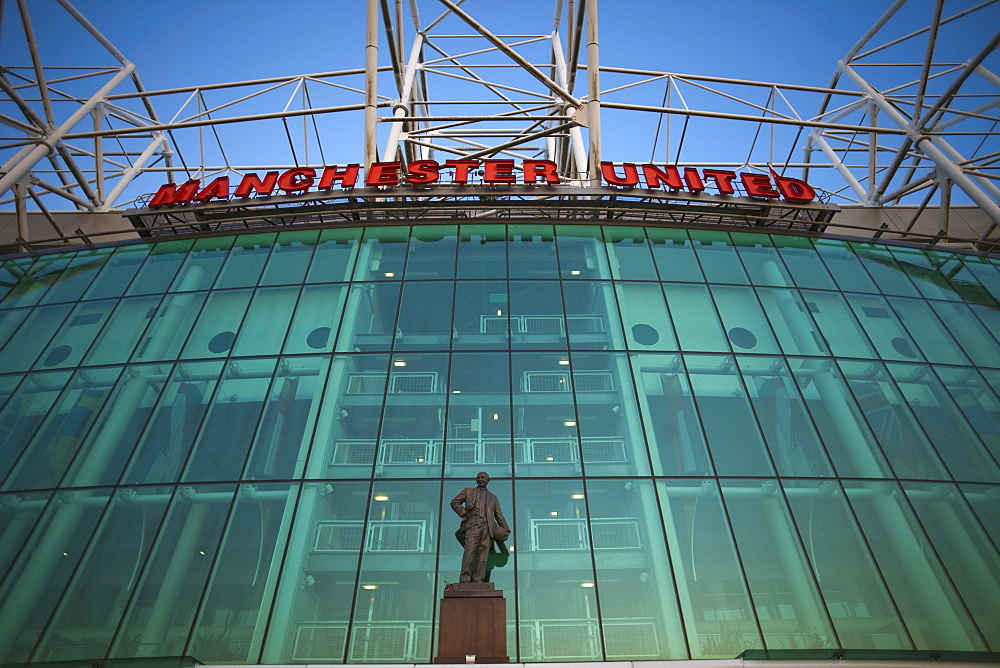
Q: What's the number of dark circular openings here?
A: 6